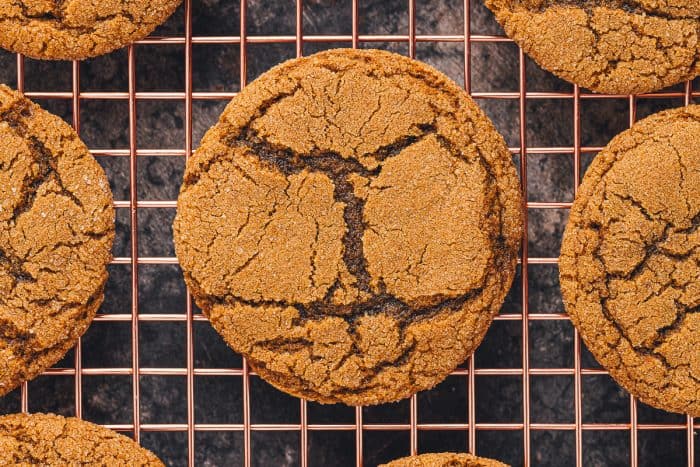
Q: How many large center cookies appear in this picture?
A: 1